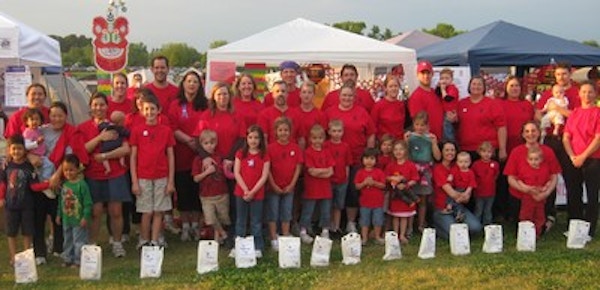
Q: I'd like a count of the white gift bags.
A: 14